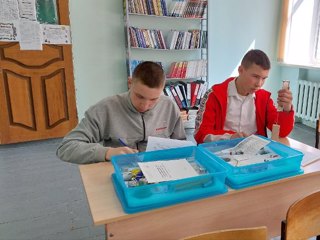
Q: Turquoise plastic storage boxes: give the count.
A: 2